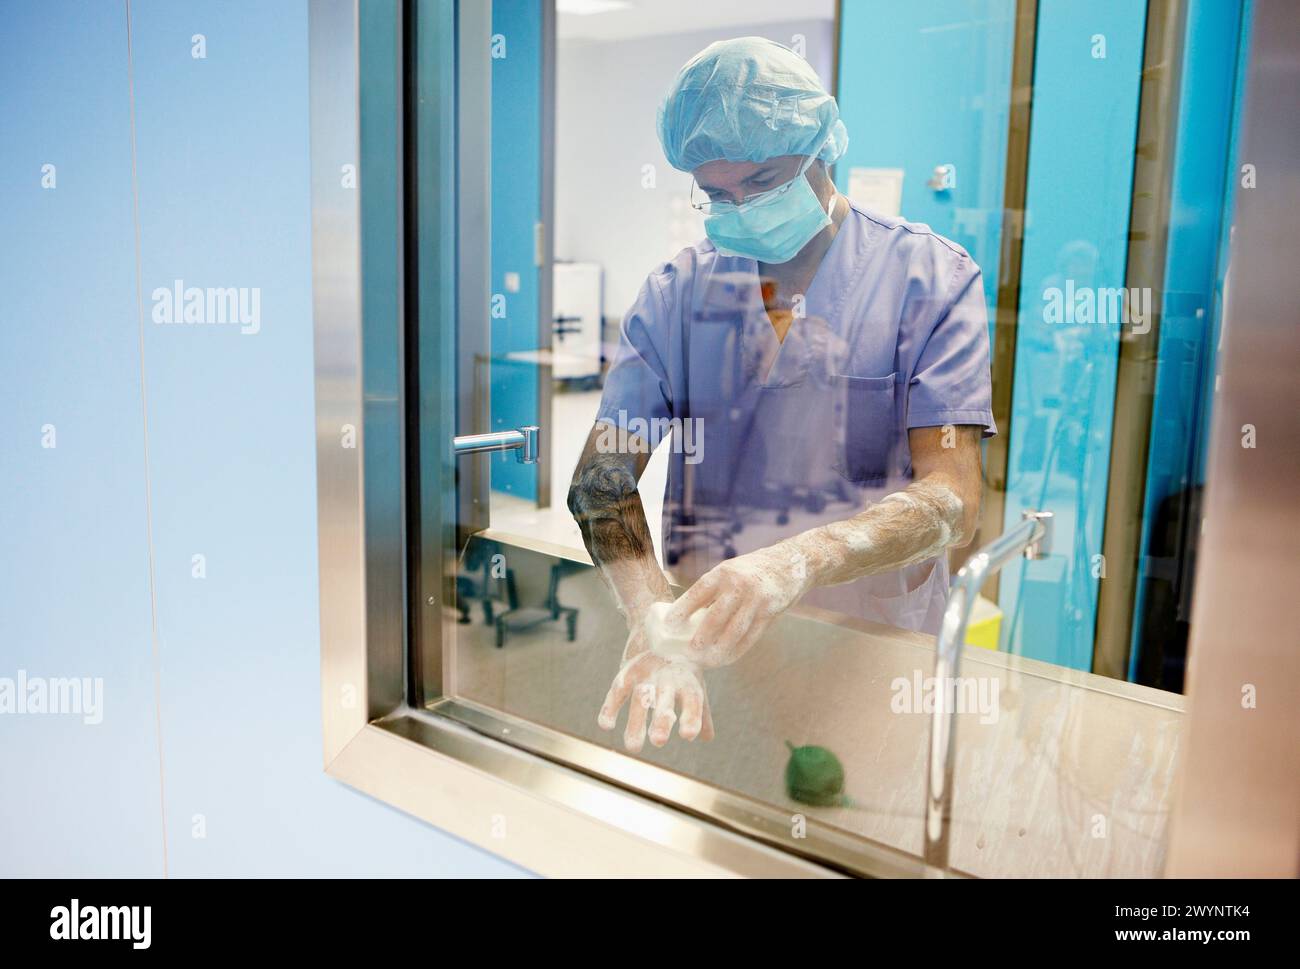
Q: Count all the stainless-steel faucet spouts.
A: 2